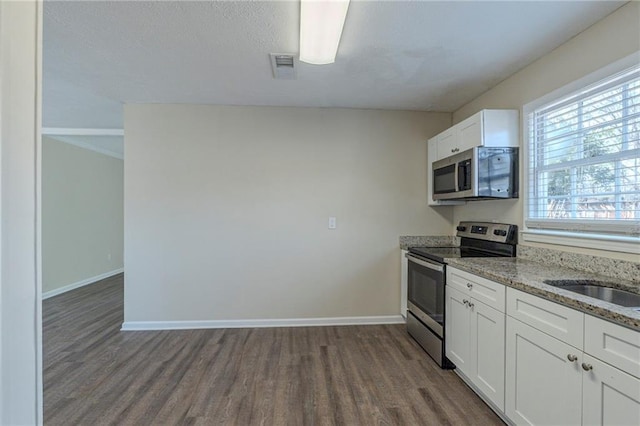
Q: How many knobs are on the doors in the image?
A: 6